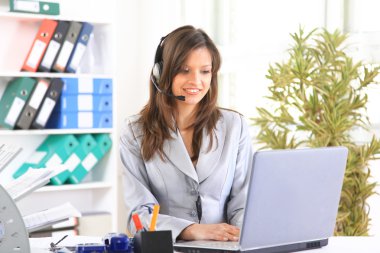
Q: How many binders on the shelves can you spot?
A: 14